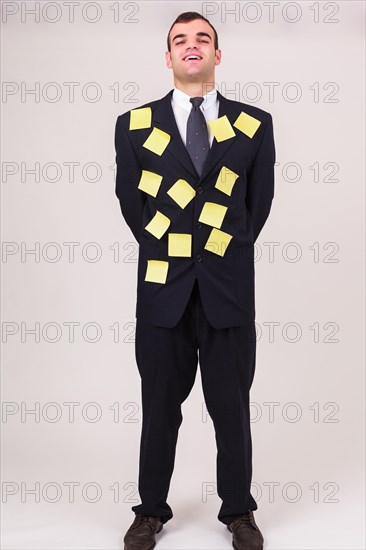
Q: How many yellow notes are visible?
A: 12